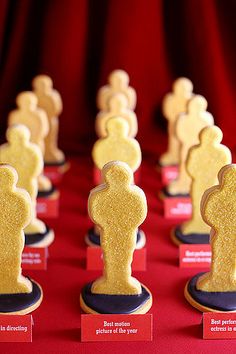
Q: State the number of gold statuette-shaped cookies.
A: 12